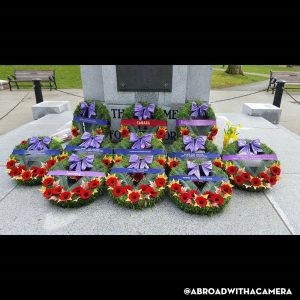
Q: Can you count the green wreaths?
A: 11